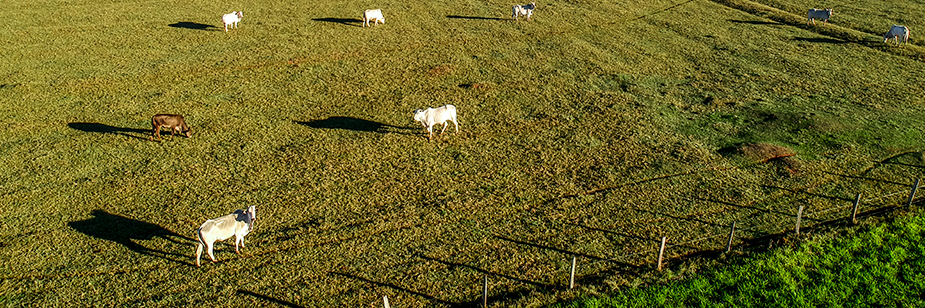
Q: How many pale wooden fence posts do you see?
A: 8